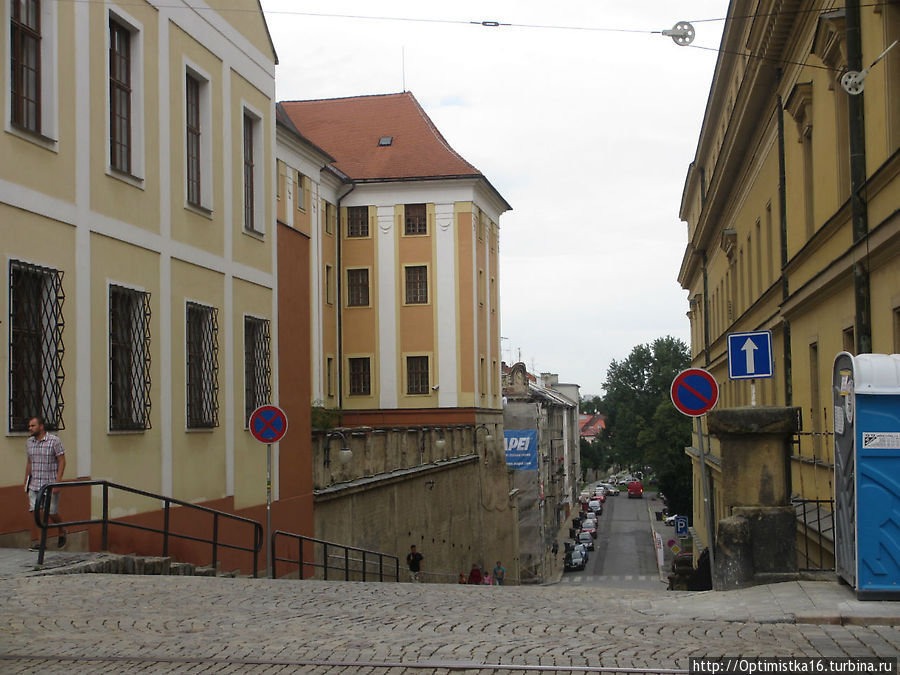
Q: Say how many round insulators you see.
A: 2